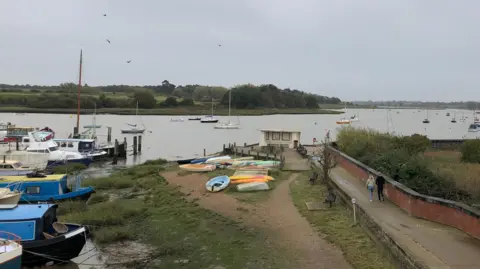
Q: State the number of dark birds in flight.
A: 4